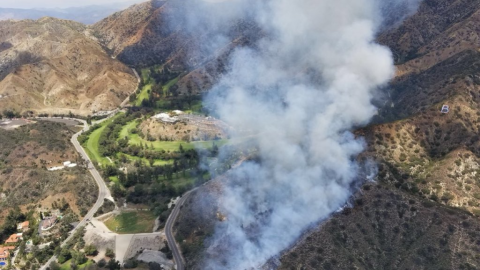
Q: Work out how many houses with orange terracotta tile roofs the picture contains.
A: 3